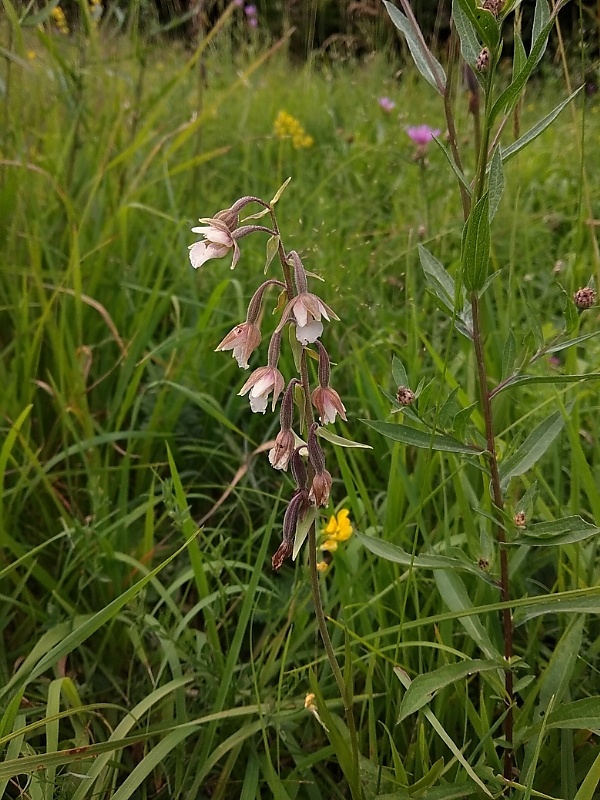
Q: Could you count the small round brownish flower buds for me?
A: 6